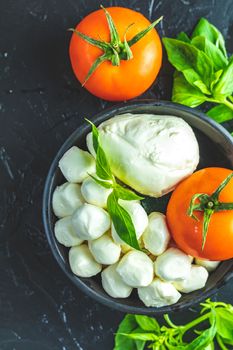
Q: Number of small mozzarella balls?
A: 15